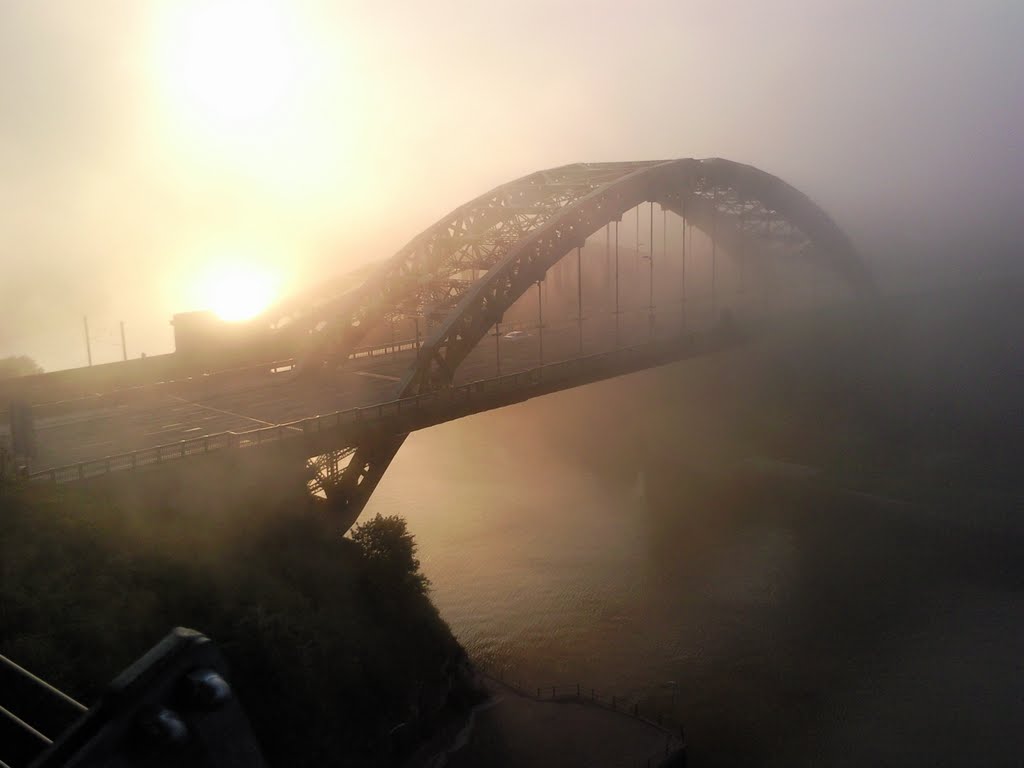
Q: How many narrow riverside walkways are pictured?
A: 1